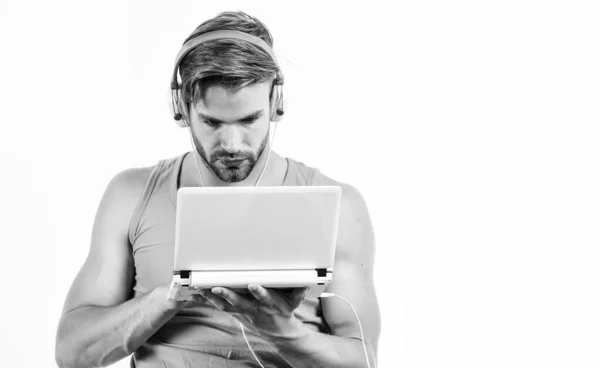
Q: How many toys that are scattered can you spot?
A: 0